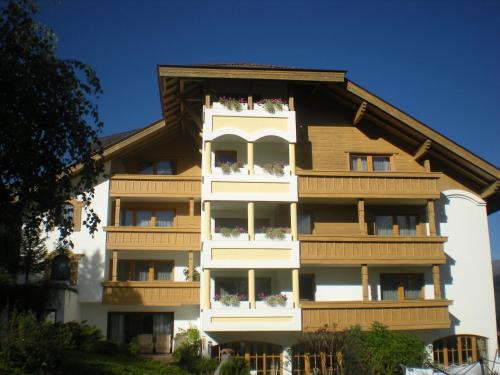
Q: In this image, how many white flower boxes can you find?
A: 8